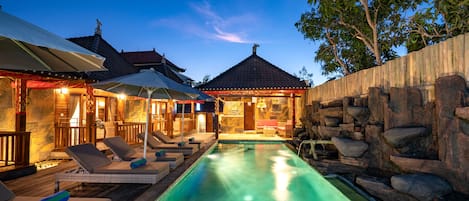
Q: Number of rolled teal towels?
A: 5